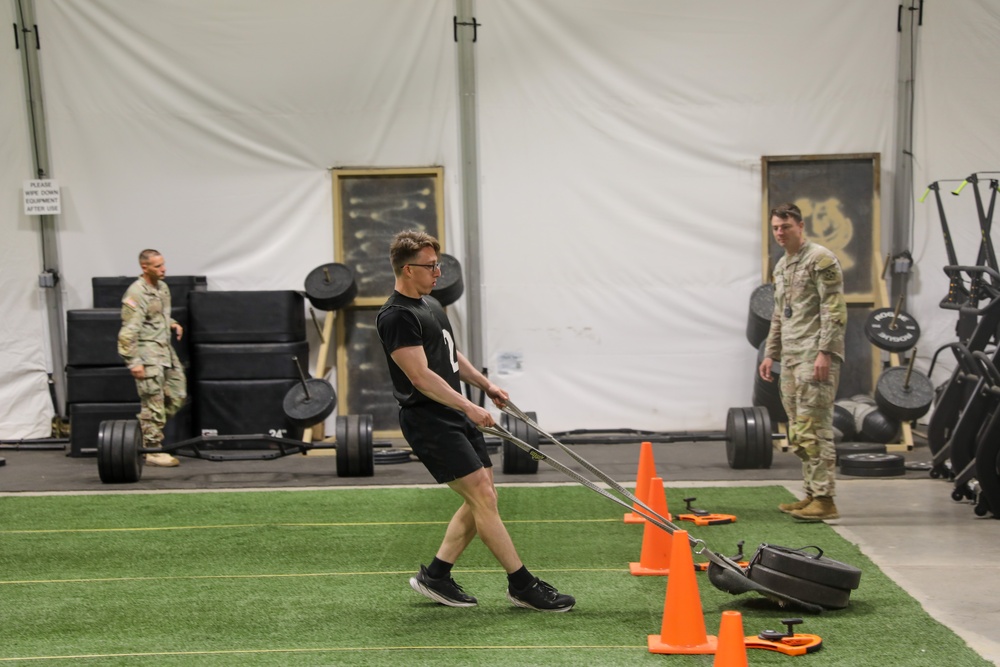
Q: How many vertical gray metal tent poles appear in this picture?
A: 3